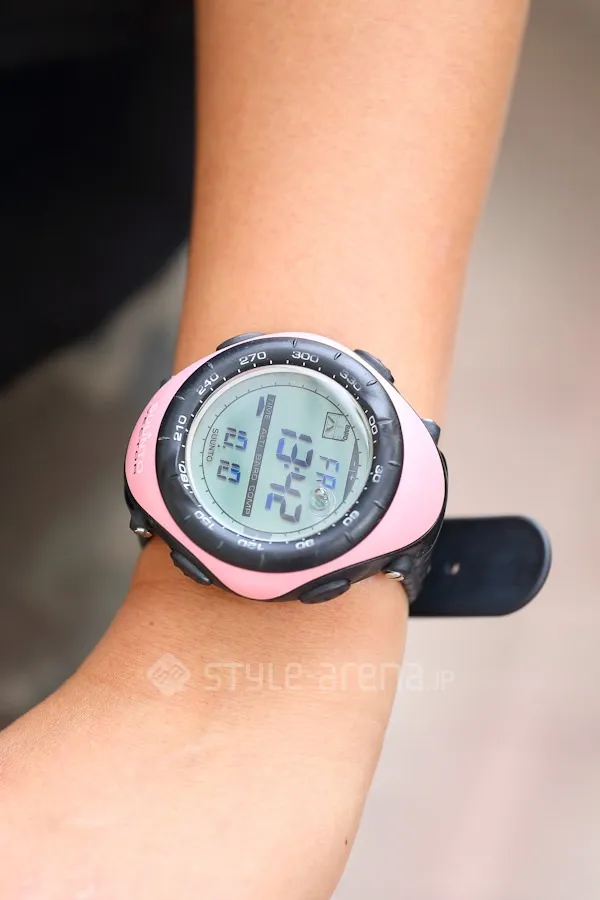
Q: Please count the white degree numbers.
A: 12